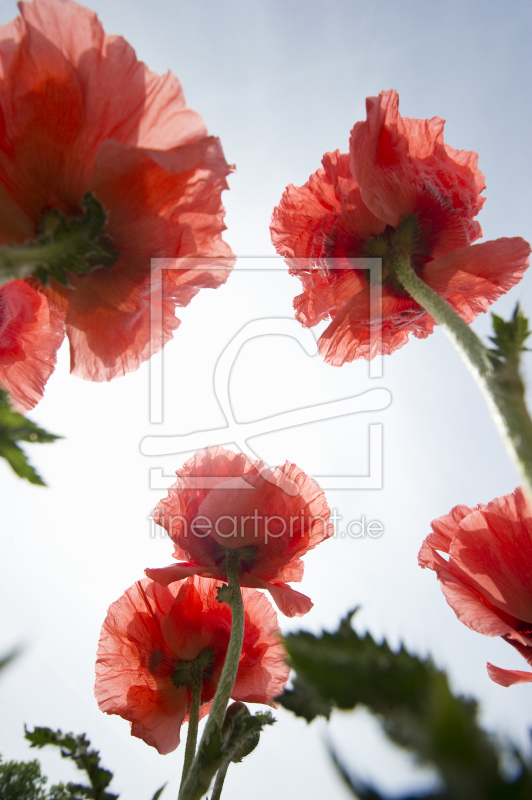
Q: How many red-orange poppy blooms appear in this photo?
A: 6